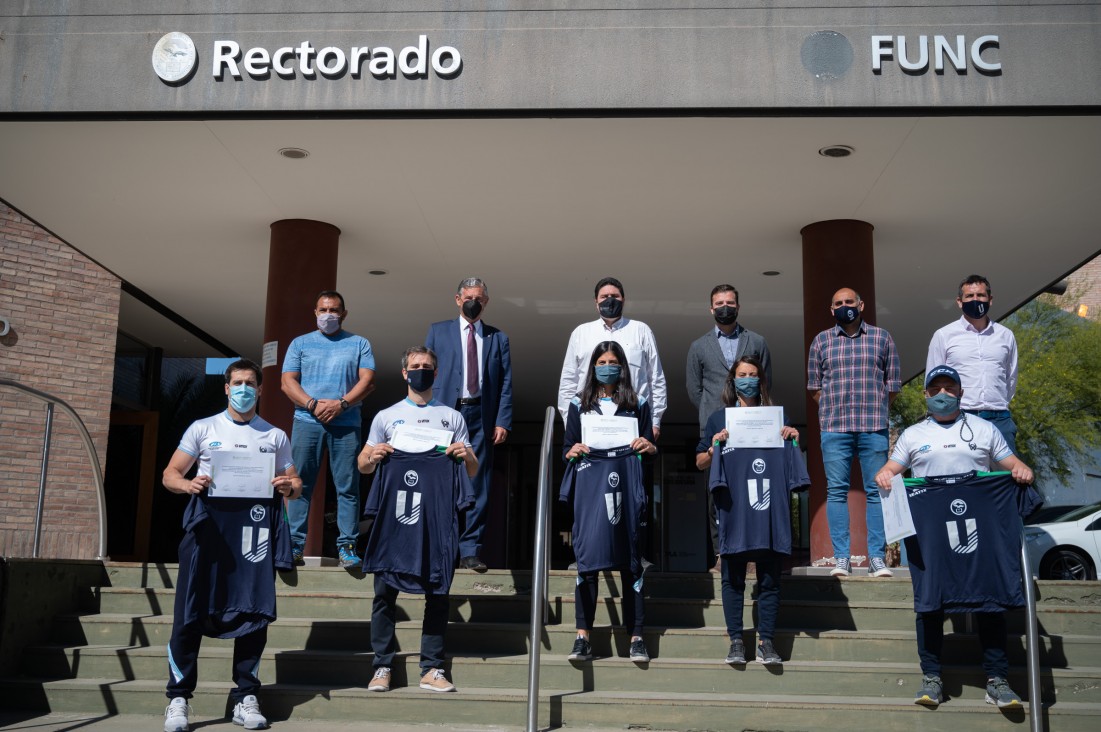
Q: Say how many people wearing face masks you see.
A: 11